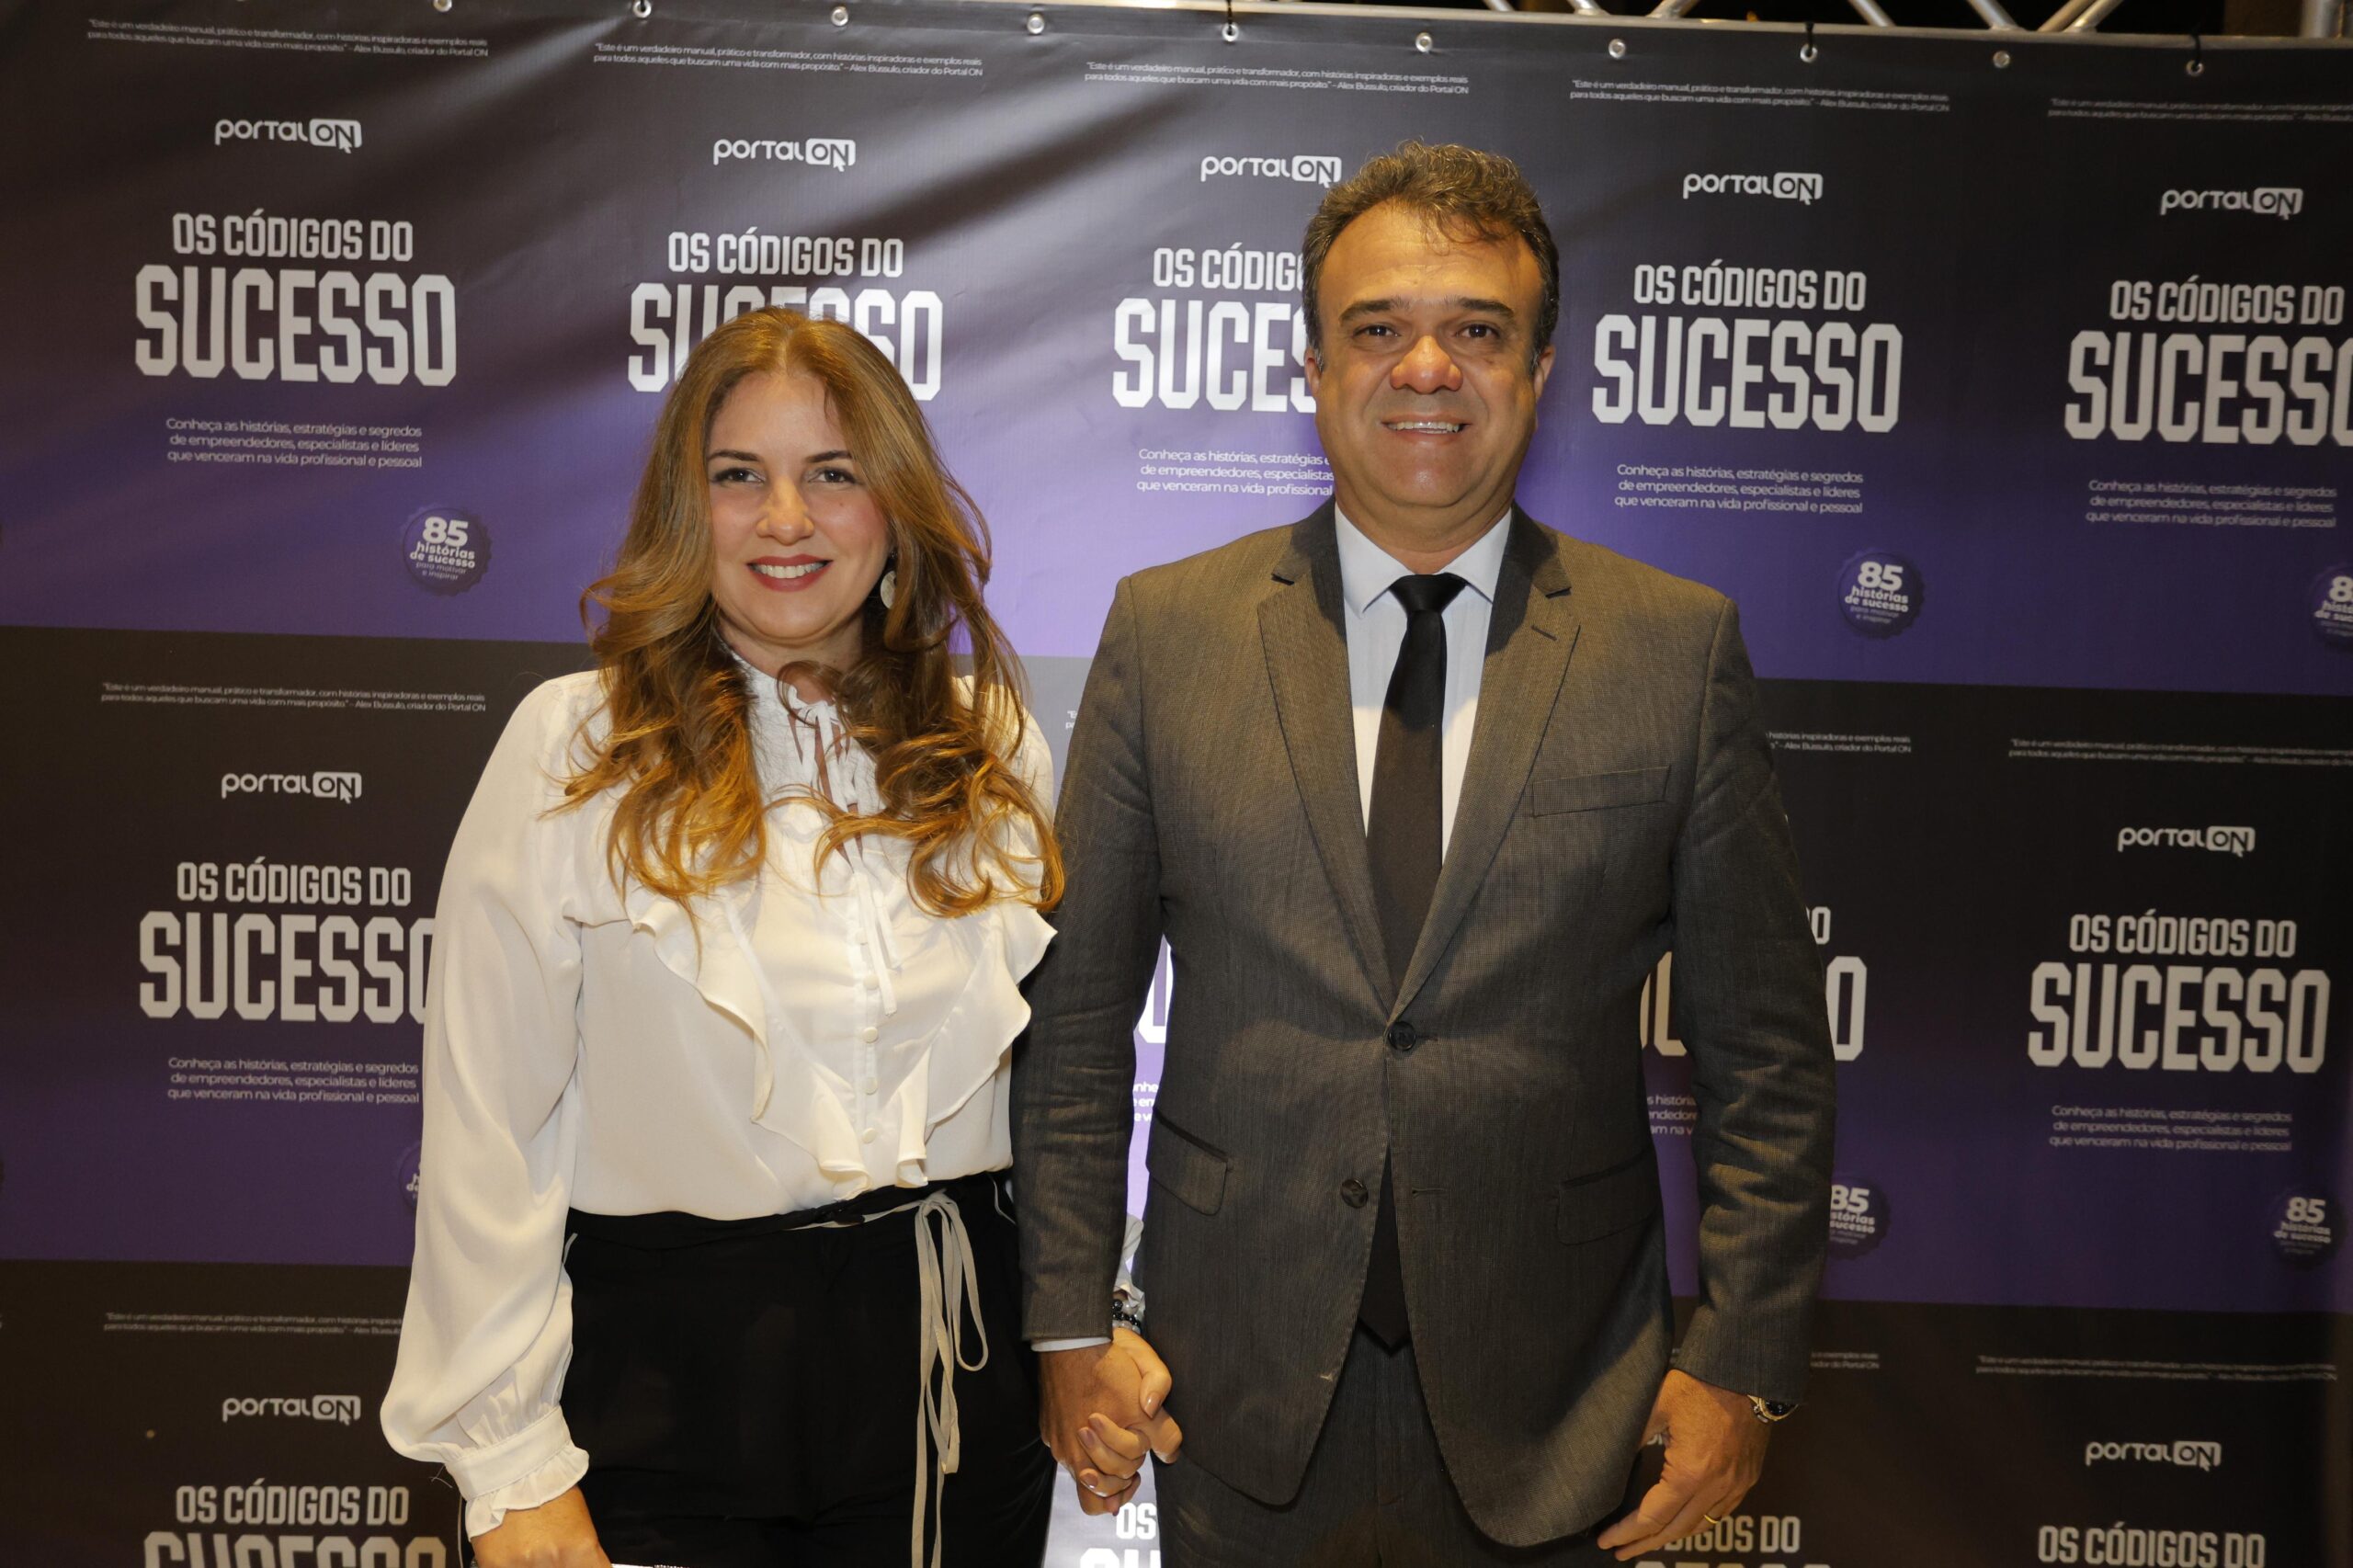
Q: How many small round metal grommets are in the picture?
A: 10